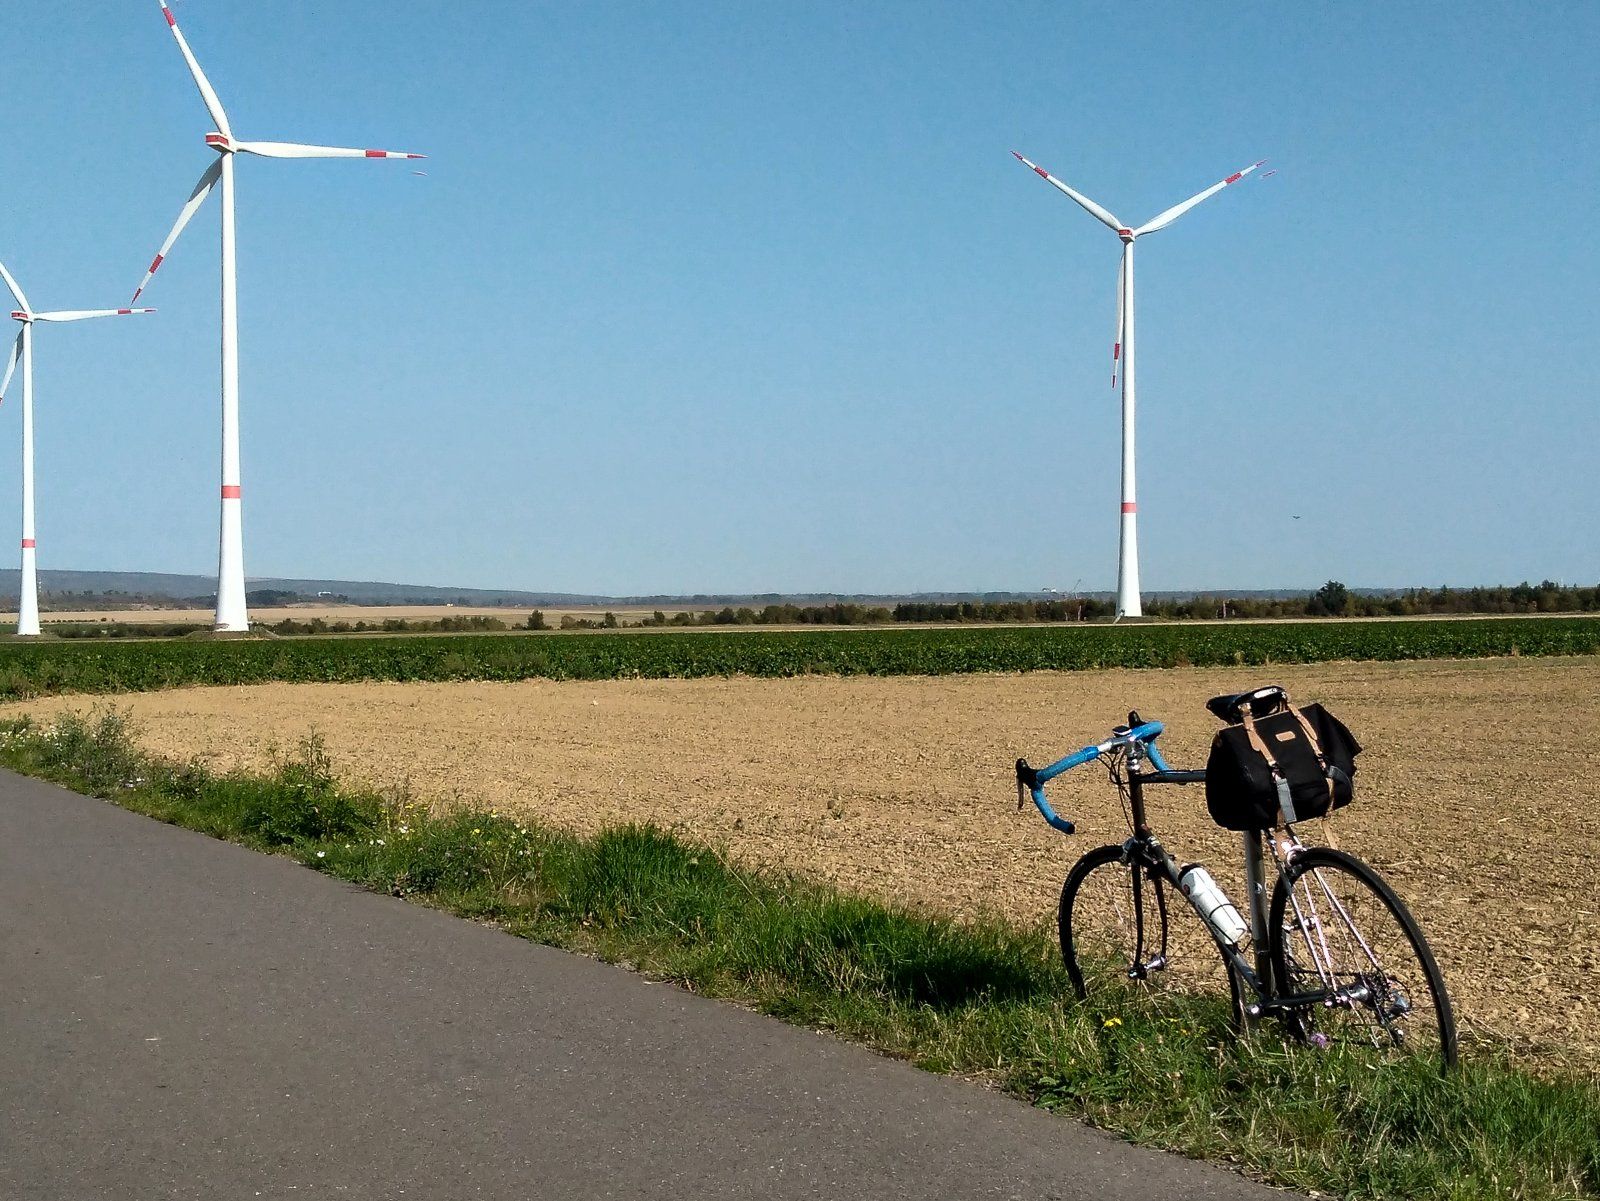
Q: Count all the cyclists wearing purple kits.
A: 0